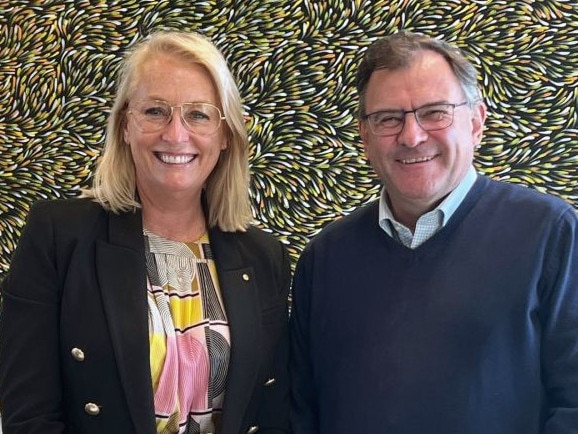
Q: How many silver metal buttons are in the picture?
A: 4